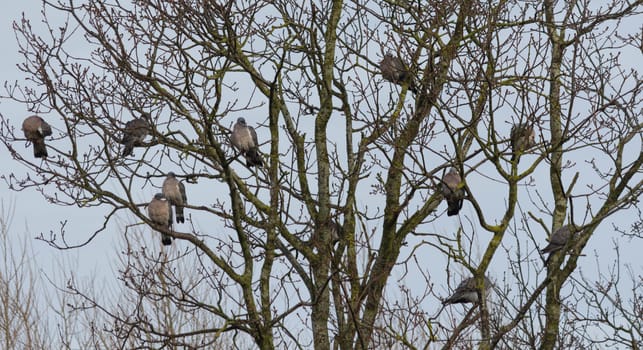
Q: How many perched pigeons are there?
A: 10